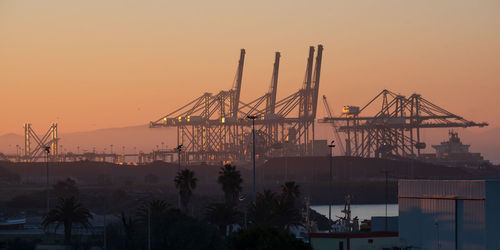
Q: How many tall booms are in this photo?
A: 4